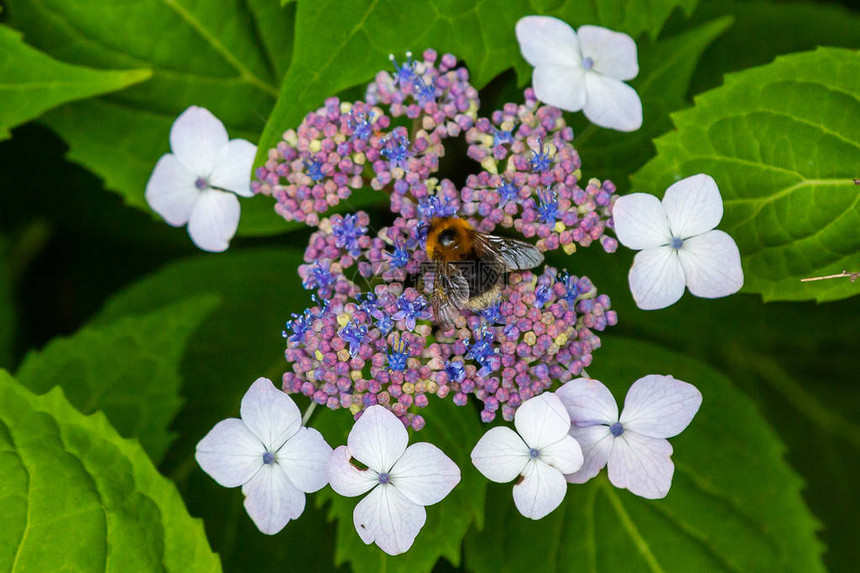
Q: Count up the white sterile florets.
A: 7